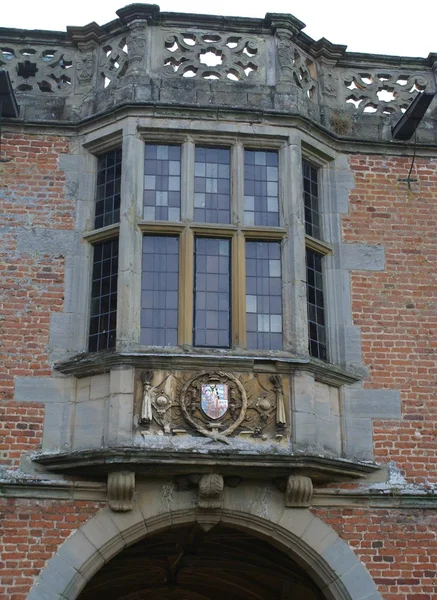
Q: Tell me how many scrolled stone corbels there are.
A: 3